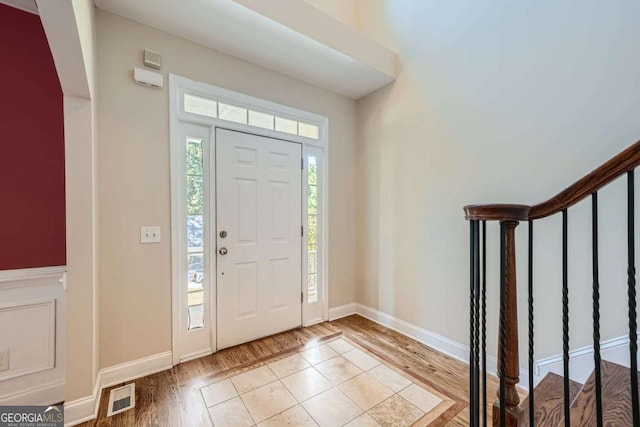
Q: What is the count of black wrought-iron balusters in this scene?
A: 8